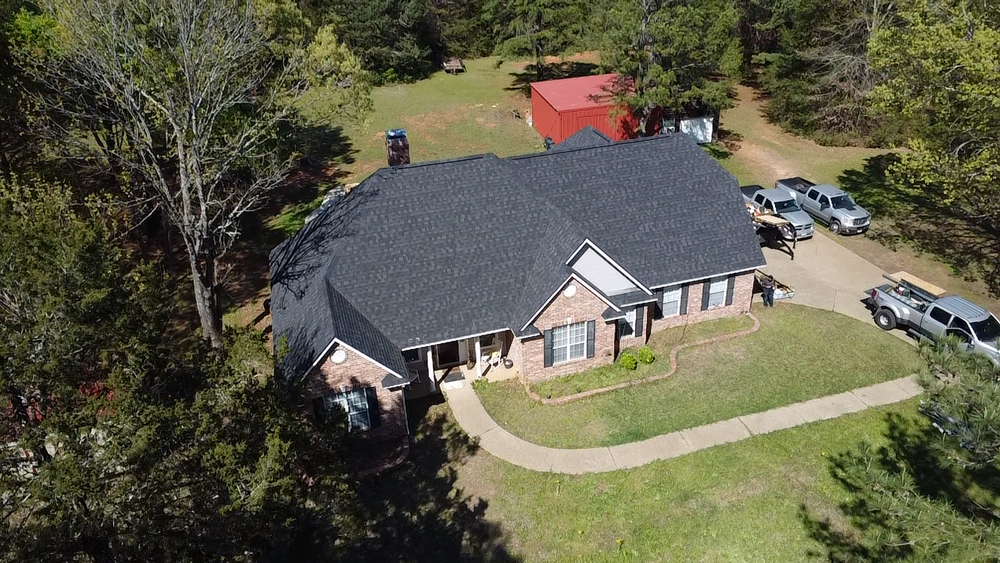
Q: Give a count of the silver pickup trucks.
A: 3